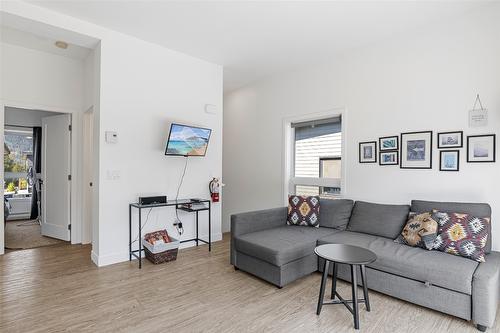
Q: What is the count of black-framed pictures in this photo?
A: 7